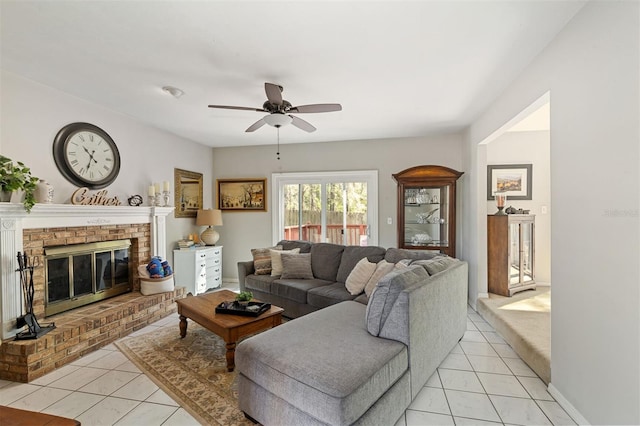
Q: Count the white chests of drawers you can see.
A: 1